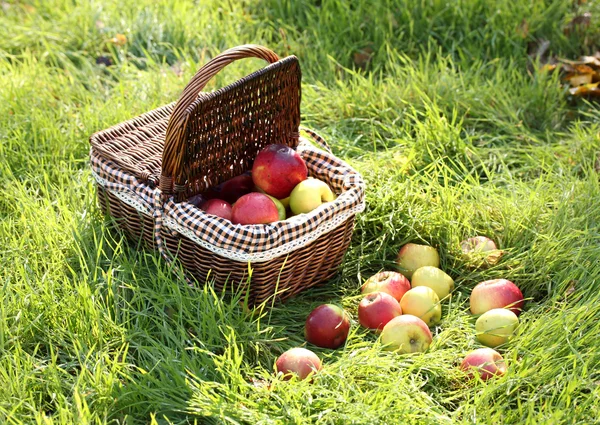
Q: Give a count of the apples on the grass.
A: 12